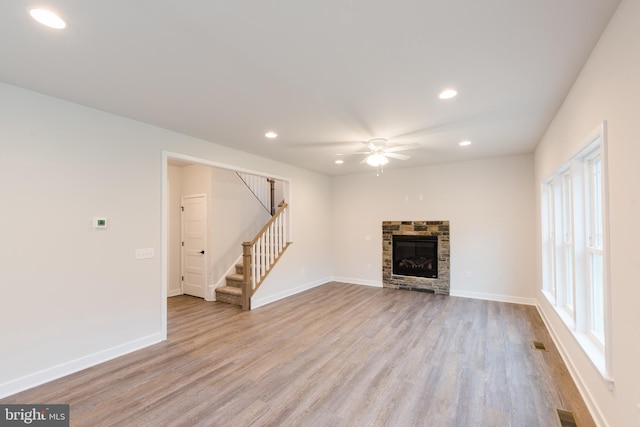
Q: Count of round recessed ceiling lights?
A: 5